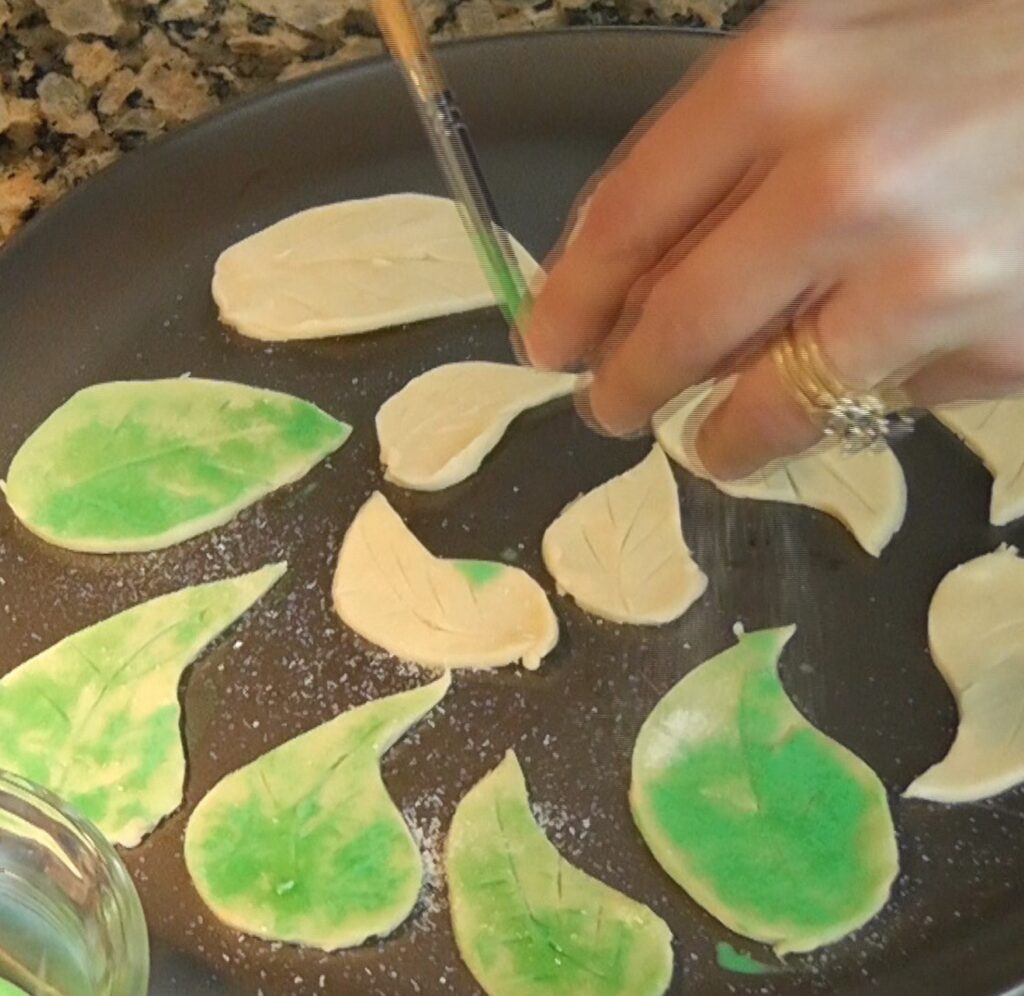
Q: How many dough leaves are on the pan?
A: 12